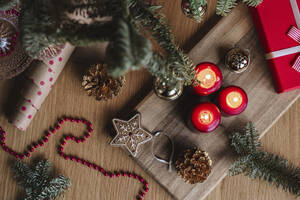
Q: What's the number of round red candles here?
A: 3